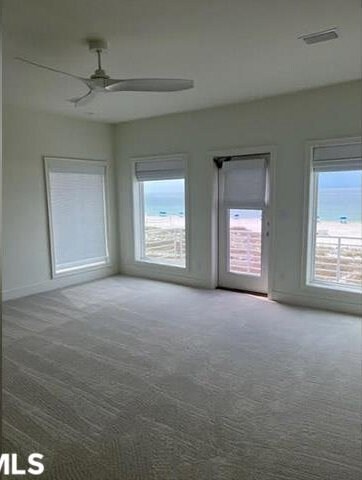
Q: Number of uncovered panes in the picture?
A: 3